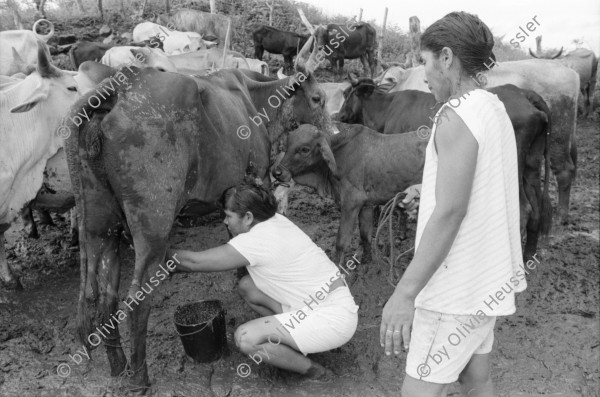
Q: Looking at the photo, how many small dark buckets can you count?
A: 1